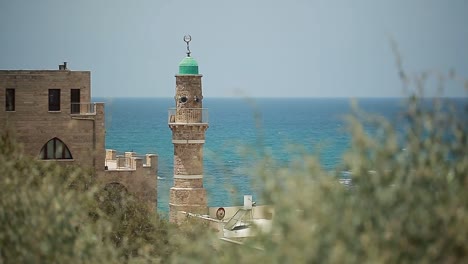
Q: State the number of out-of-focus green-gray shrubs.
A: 2